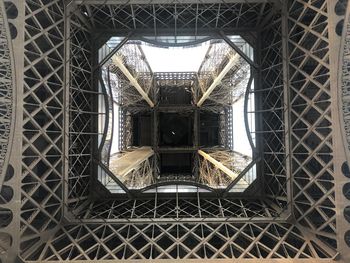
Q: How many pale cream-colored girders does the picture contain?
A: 4